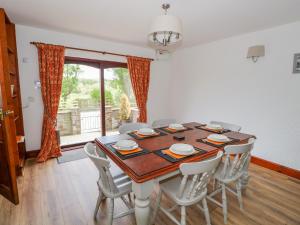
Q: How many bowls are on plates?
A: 6